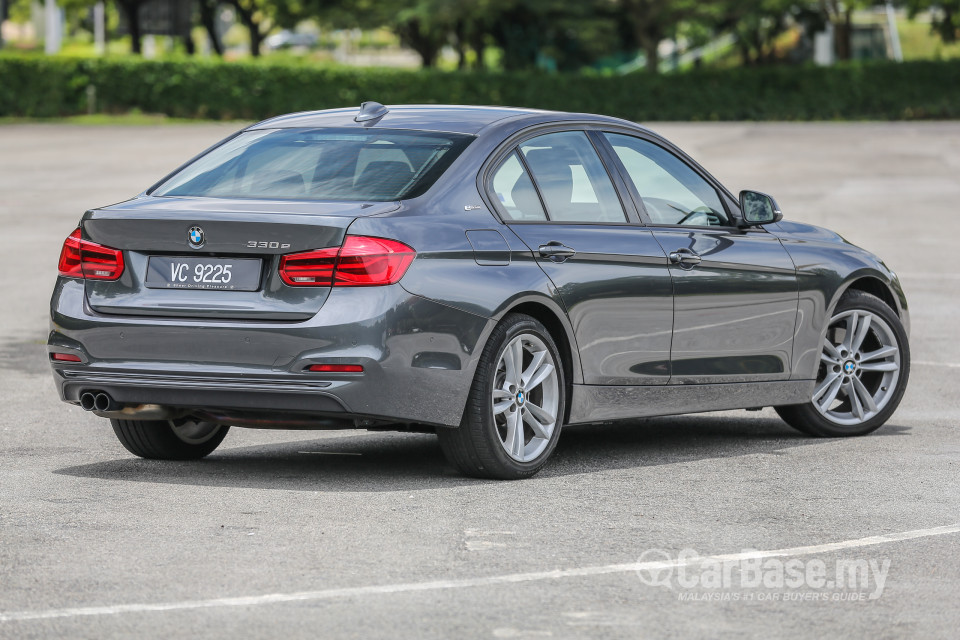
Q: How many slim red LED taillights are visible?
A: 2